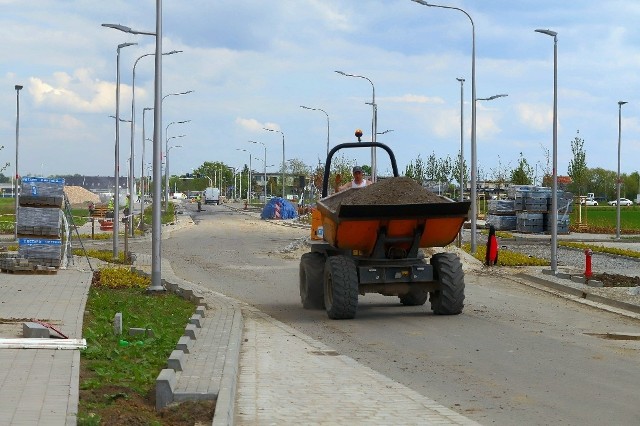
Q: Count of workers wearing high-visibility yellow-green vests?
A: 4